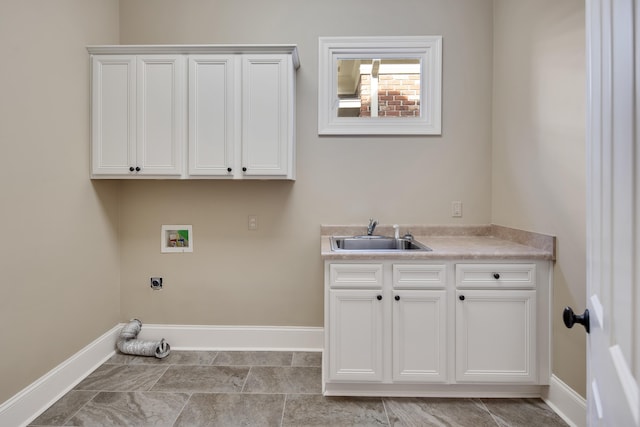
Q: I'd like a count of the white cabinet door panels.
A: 7